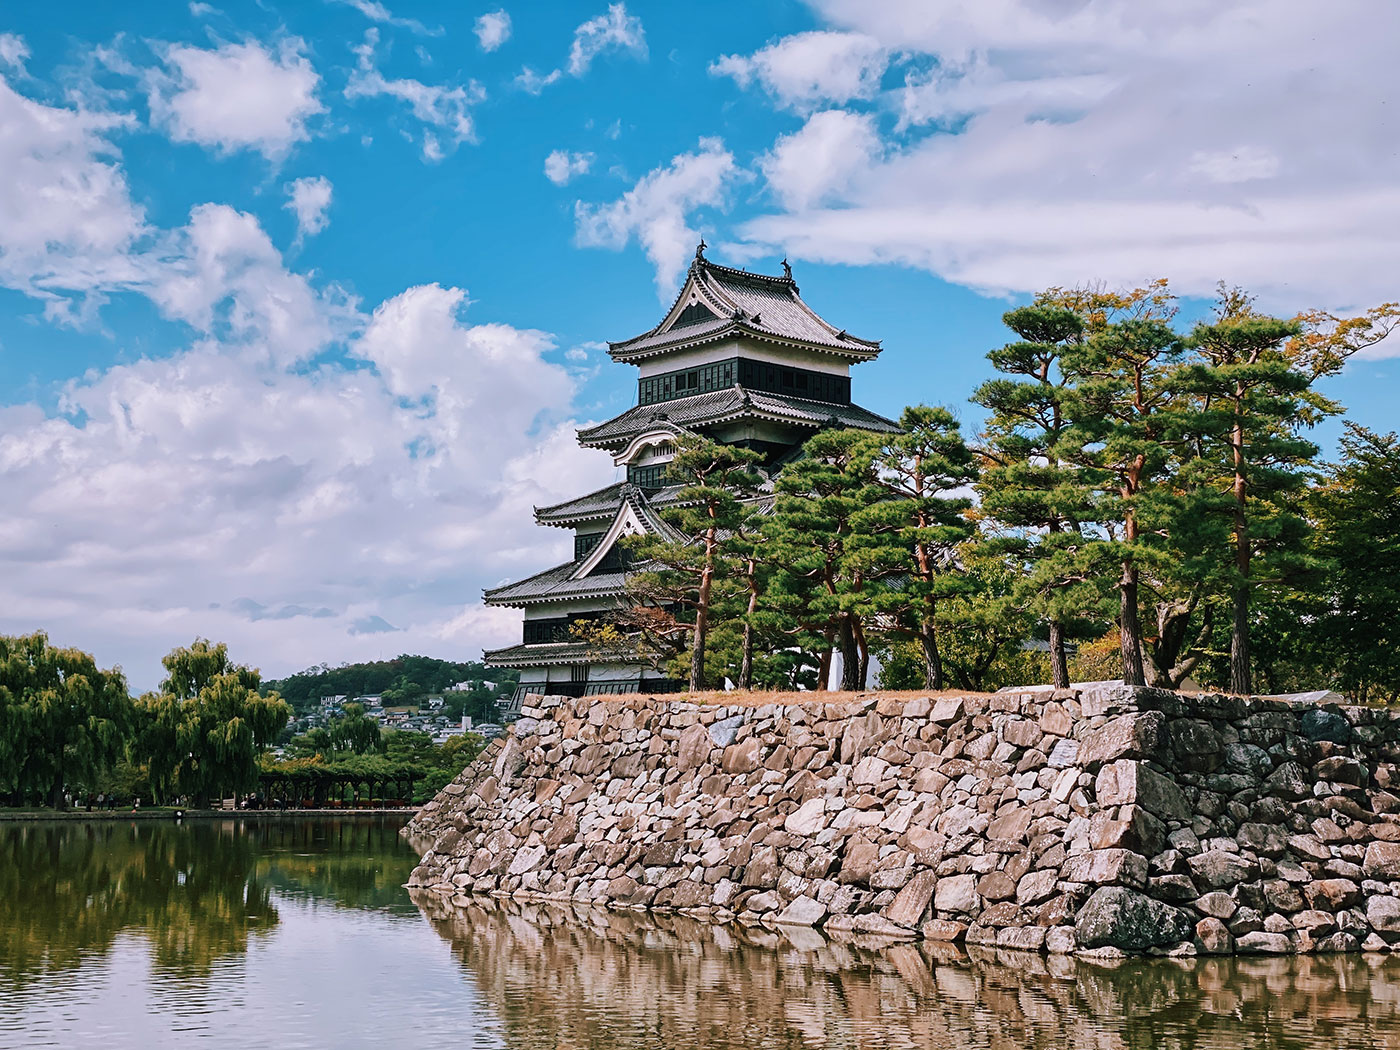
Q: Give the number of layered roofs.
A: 5